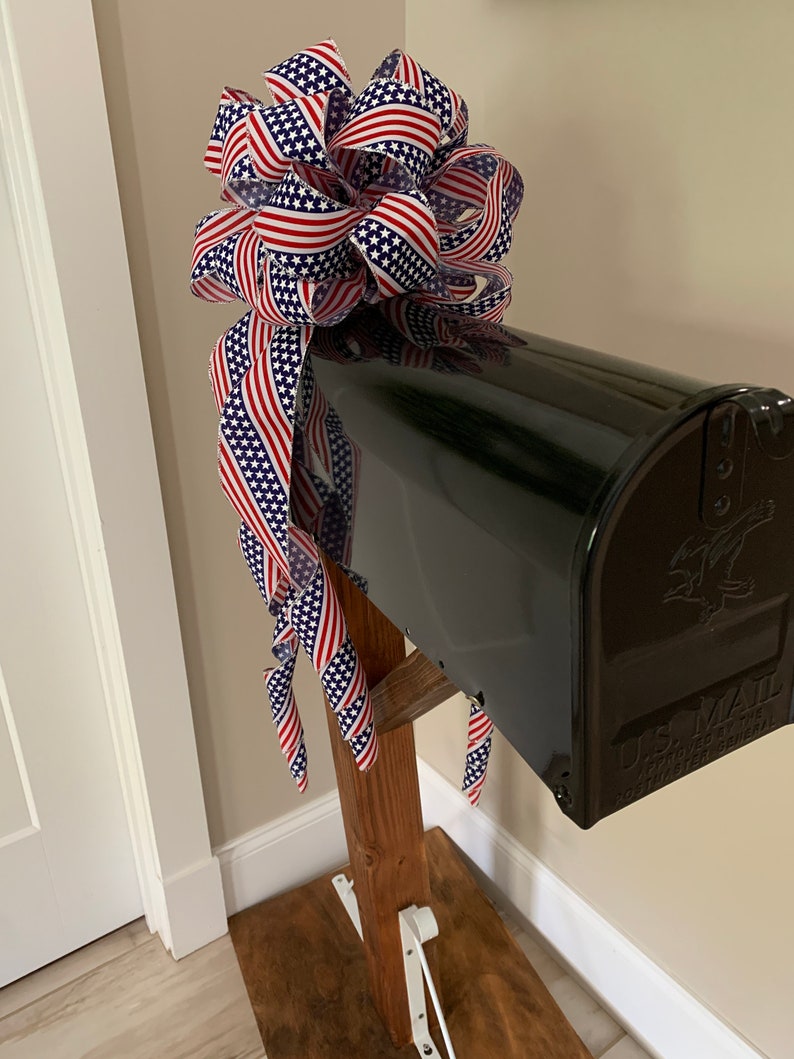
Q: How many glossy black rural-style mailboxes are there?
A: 1